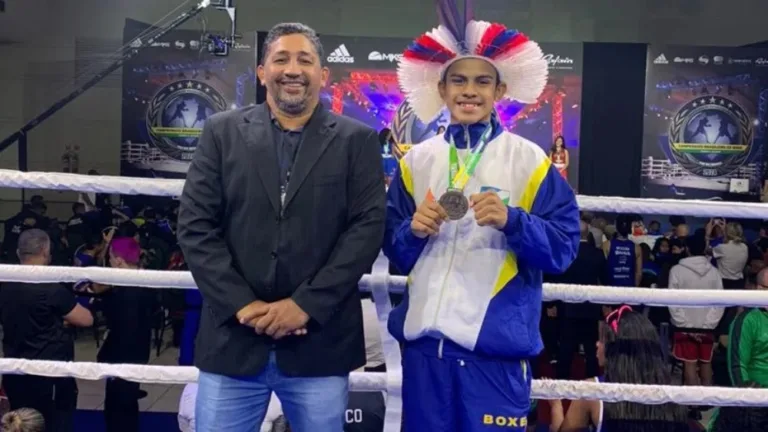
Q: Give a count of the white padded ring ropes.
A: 3